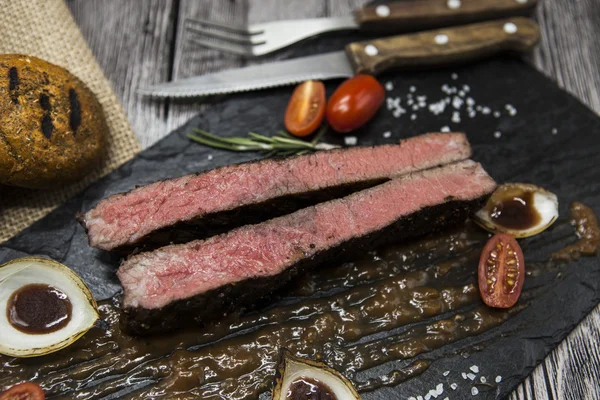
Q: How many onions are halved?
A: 3